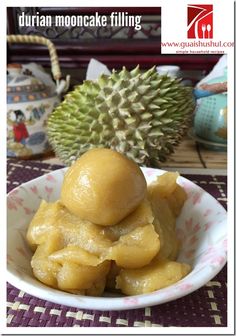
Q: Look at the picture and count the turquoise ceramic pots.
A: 1